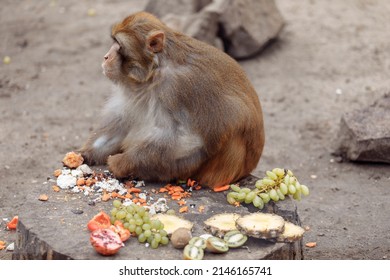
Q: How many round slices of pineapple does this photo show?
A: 4